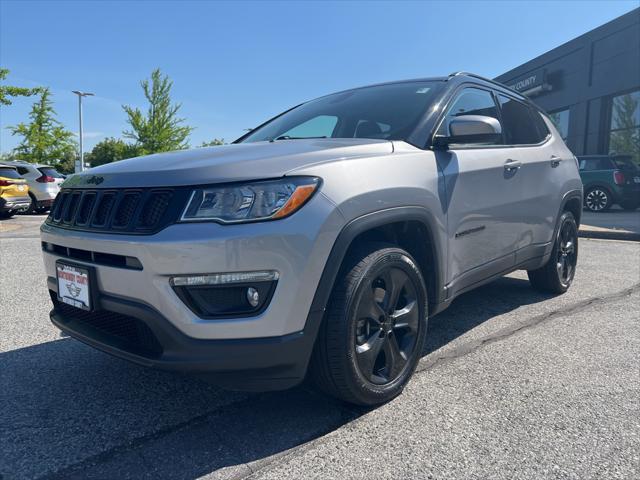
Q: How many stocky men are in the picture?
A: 0